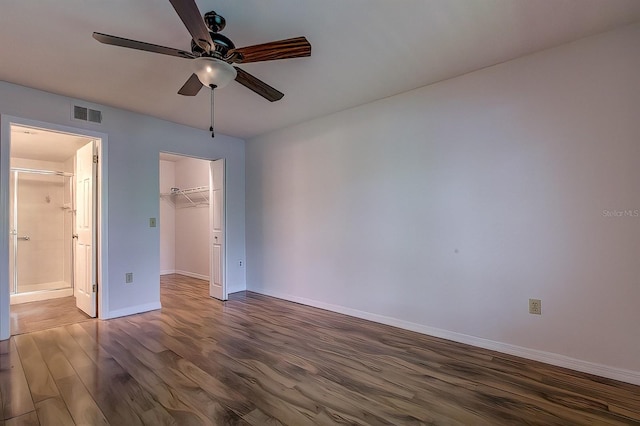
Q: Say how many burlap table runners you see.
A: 0